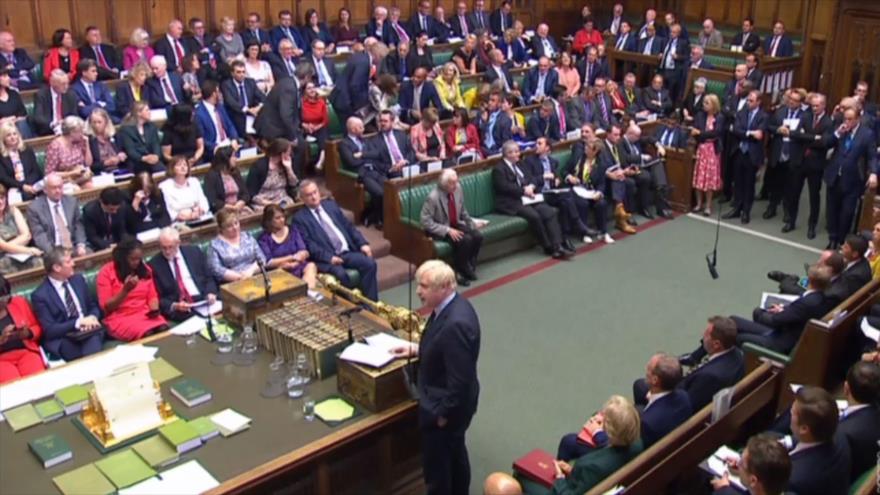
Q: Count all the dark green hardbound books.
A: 2